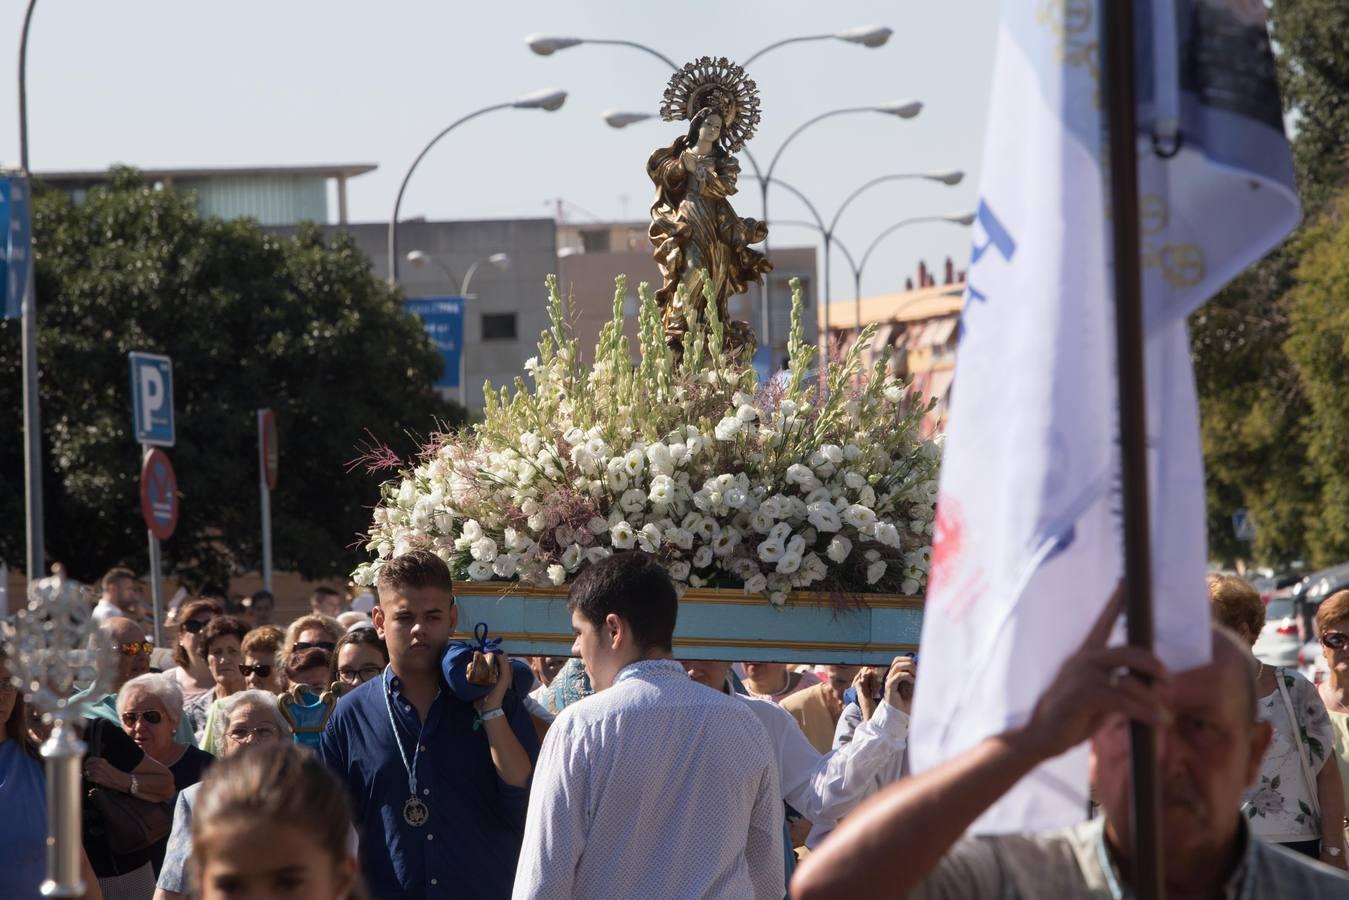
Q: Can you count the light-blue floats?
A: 1